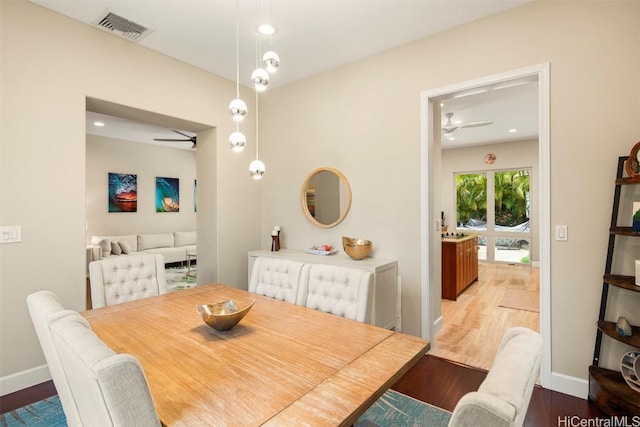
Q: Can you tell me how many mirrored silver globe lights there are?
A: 5